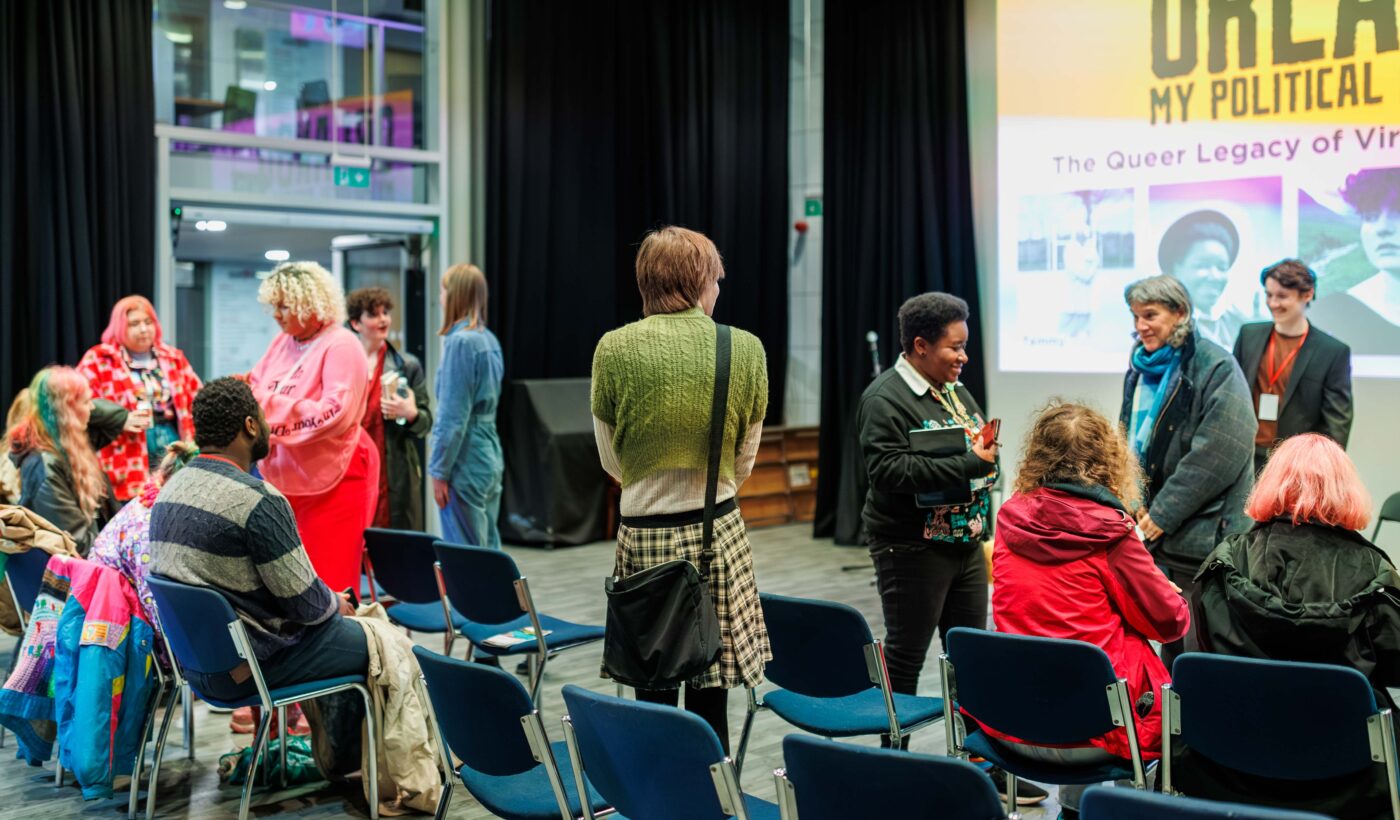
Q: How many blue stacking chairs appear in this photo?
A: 13